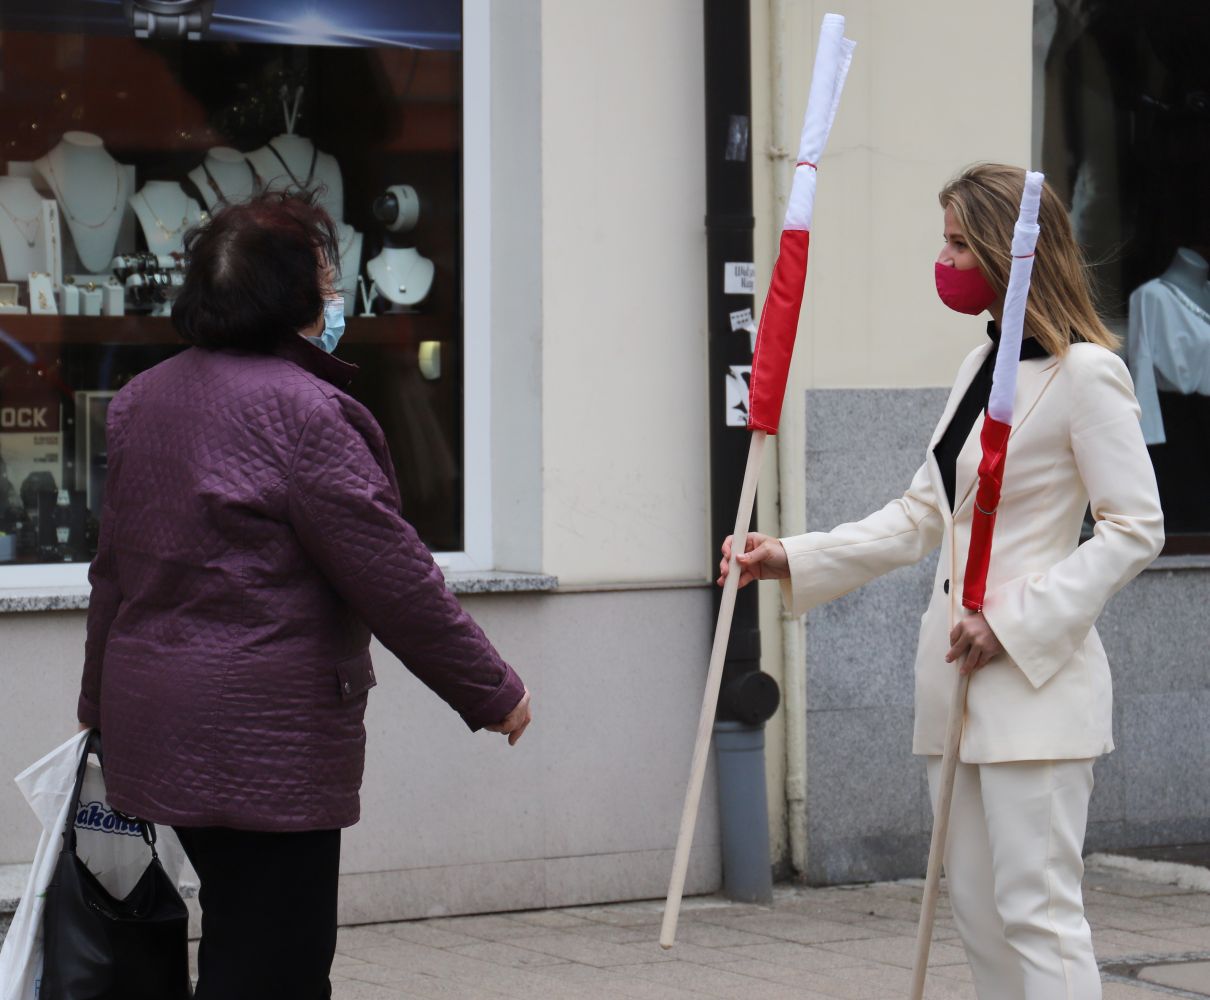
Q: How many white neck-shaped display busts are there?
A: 7